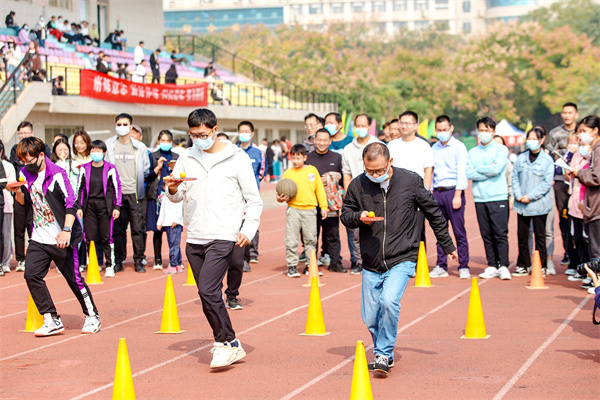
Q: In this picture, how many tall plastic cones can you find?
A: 11